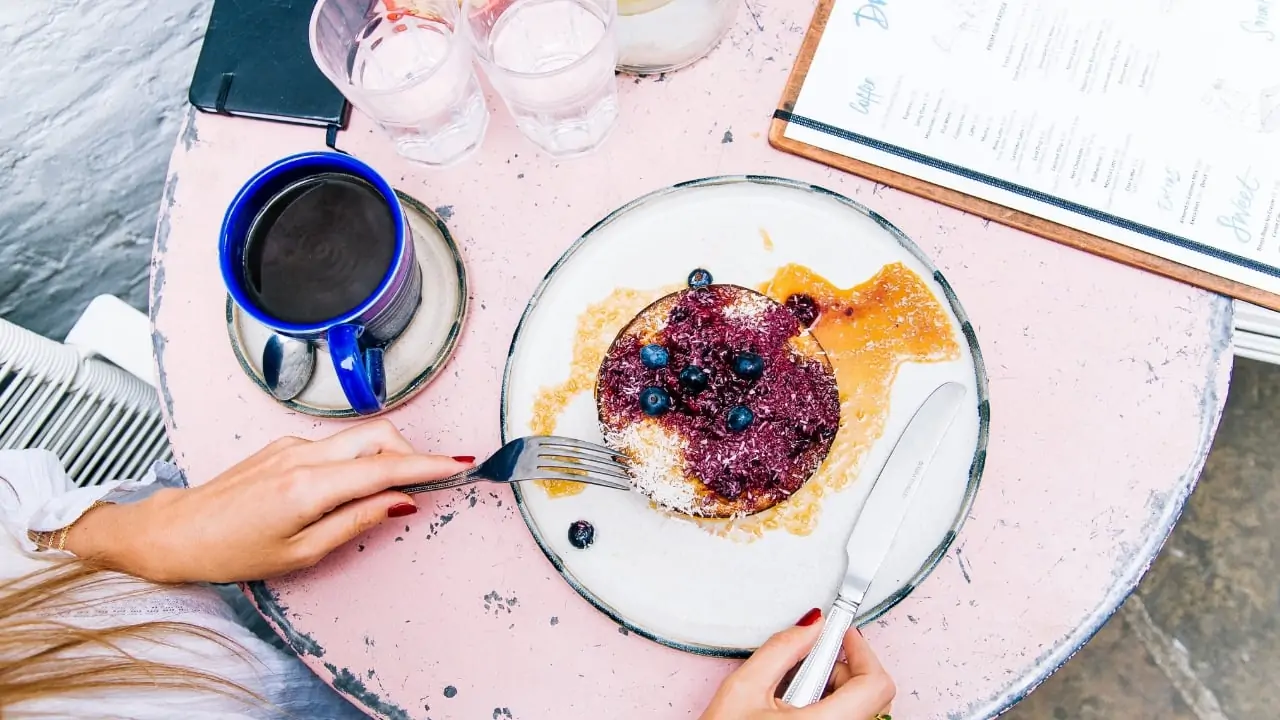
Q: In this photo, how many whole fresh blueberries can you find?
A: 7